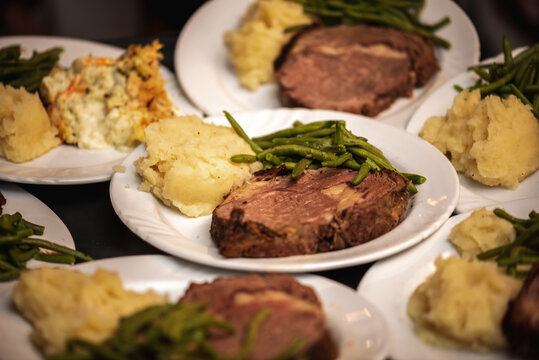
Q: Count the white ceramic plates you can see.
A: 7